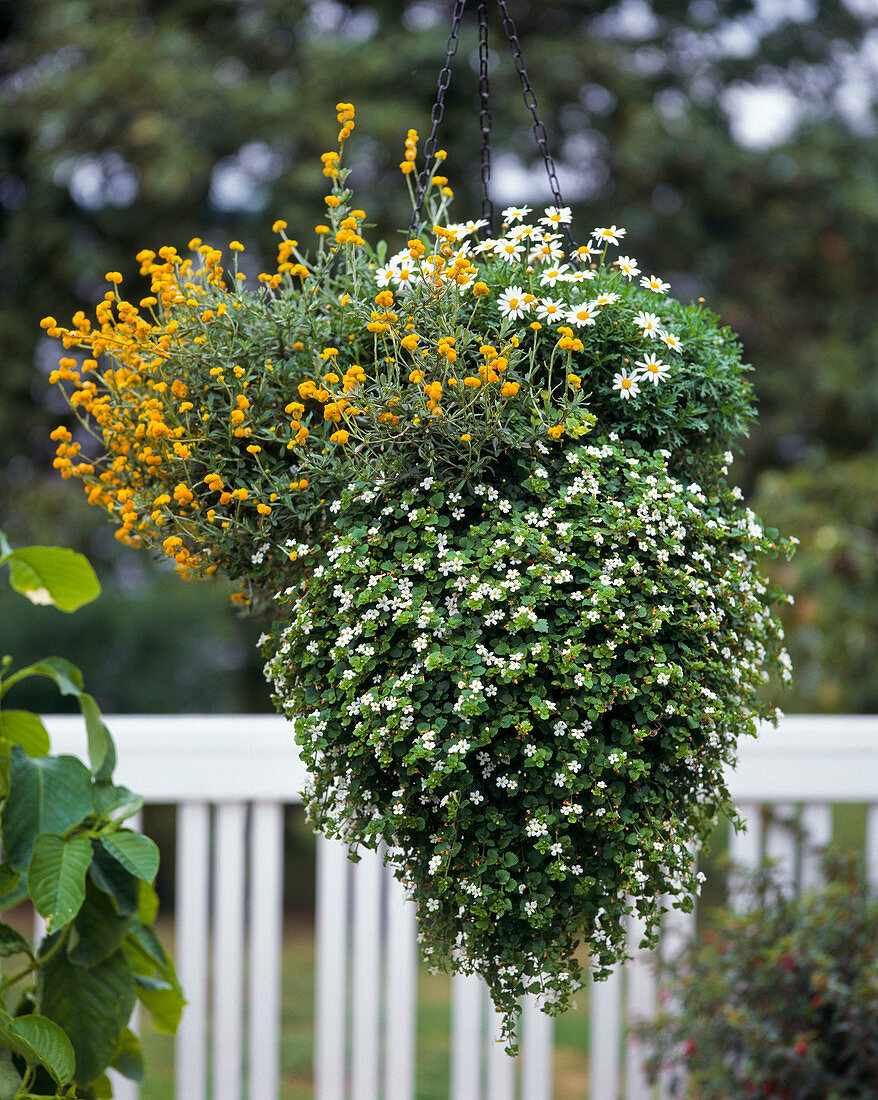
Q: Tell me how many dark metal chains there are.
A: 3